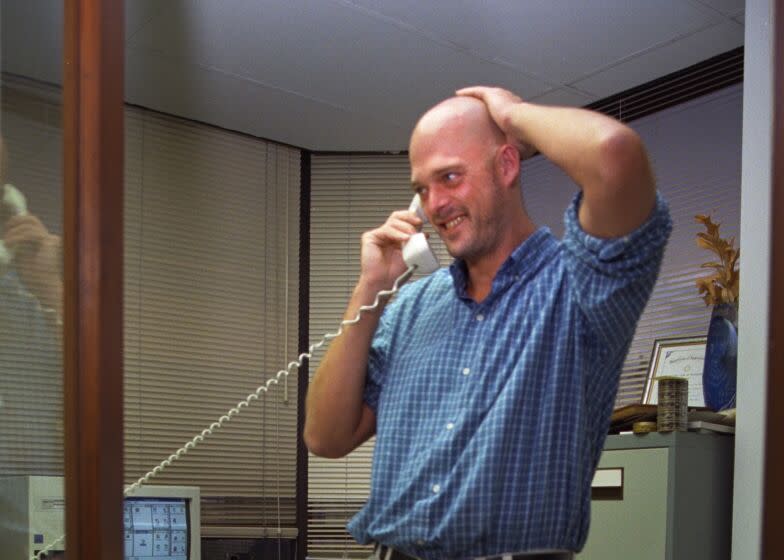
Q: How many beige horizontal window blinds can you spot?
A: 3